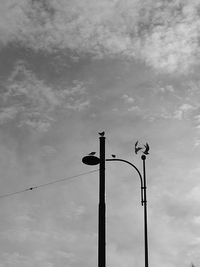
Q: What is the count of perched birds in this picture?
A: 3